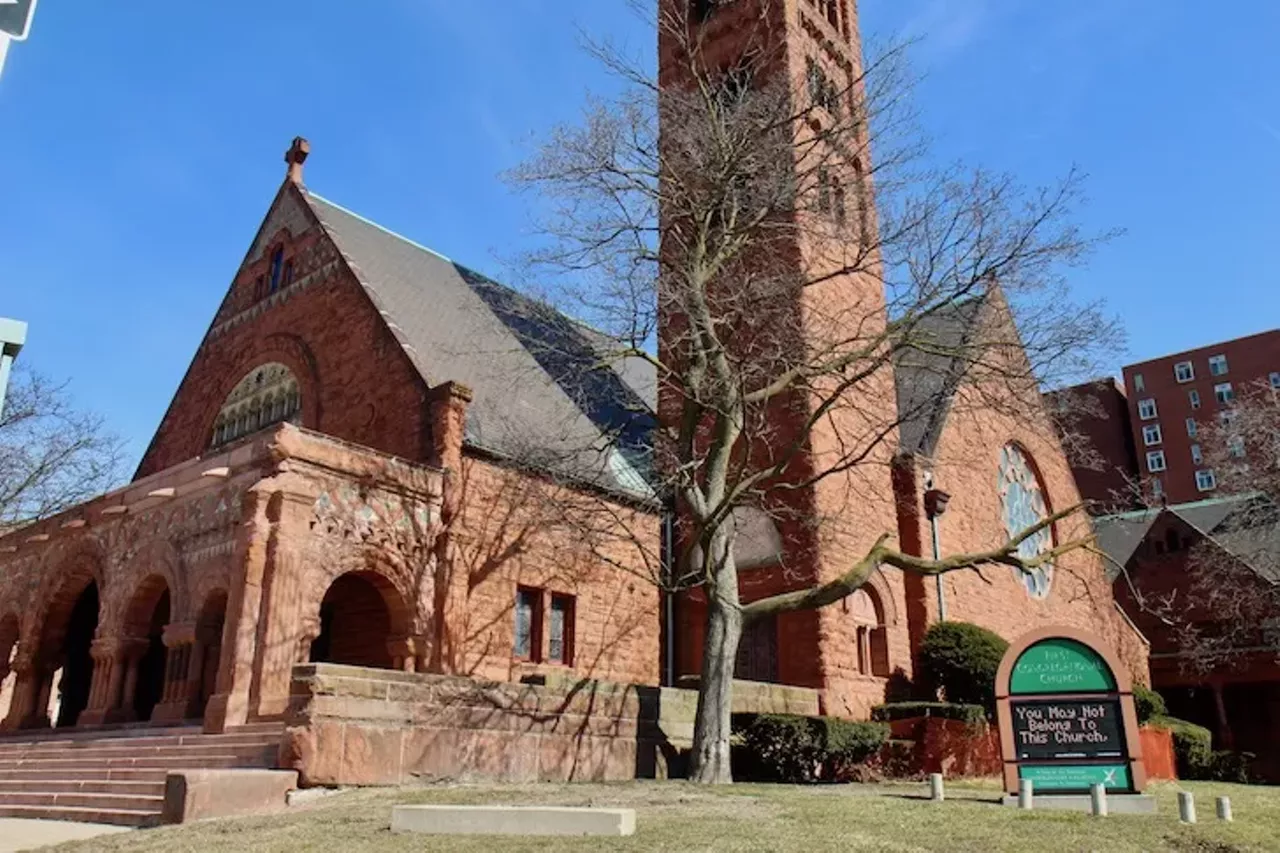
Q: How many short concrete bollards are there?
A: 5